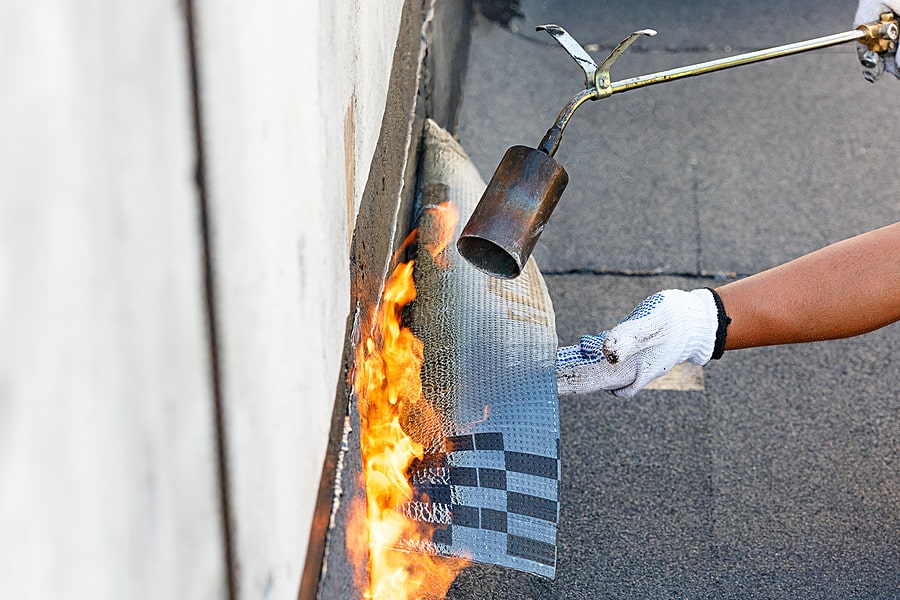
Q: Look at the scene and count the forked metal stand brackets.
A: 1